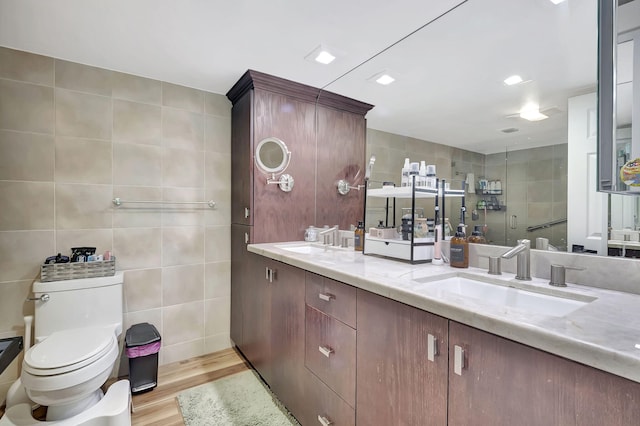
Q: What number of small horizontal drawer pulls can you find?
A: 3